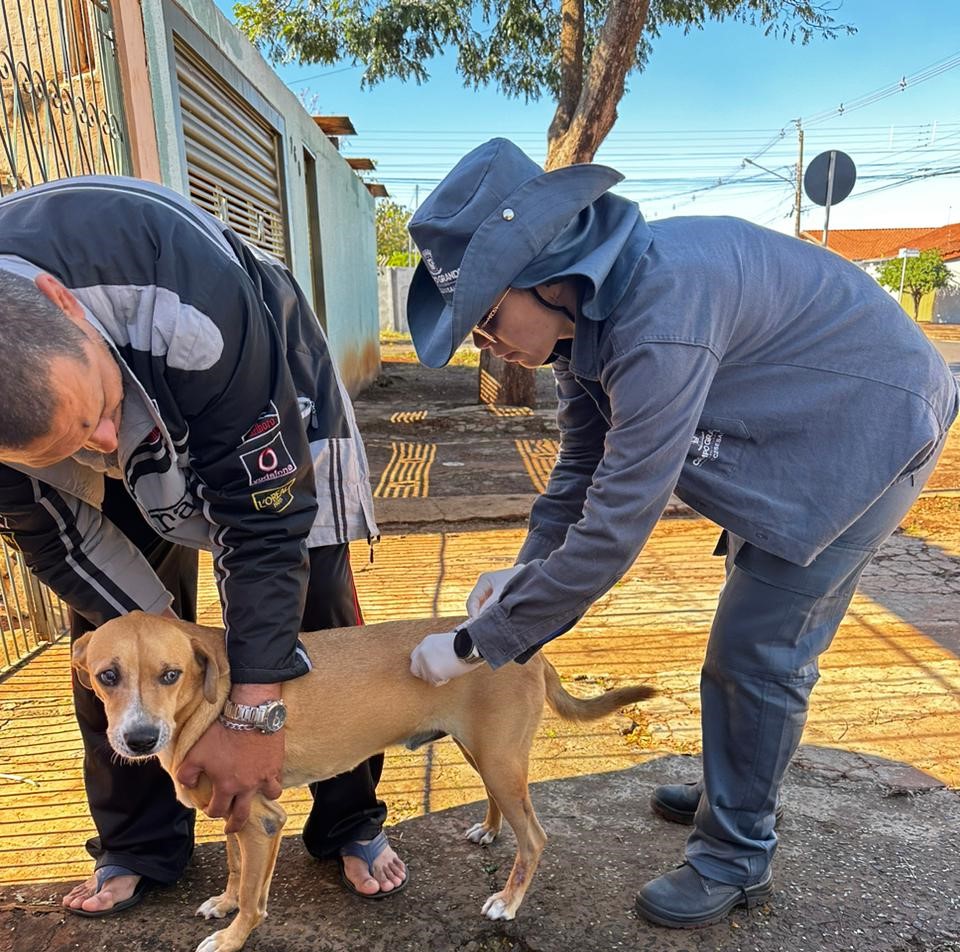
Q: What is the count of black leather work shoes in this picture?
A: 2